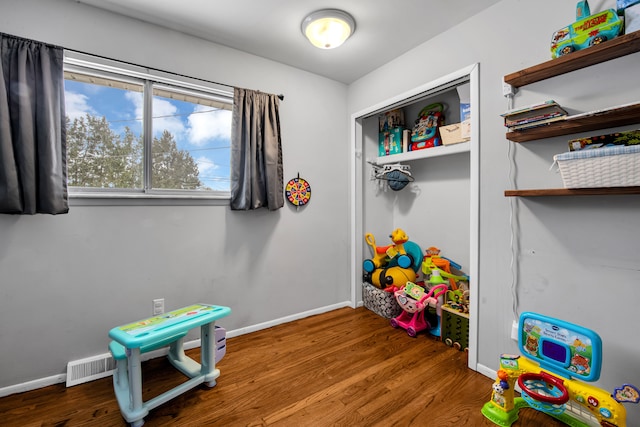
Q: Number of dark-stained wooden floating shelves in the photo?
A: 3